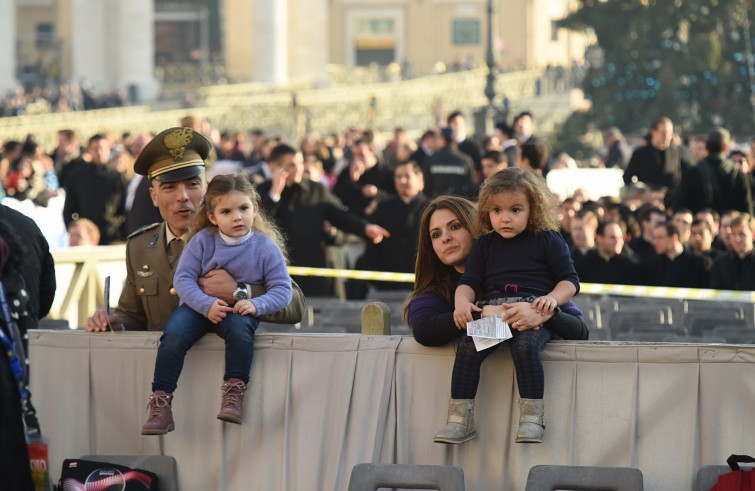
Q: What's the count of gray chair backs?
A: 4